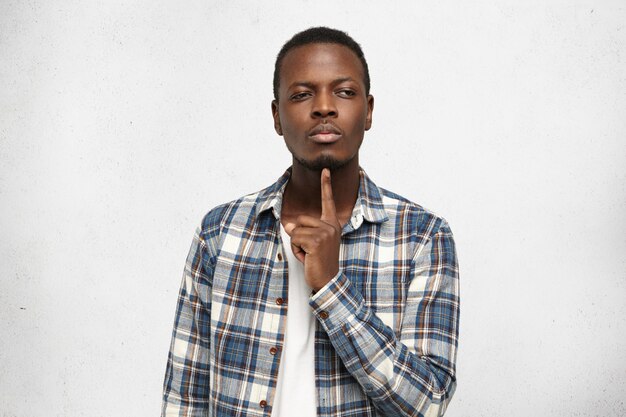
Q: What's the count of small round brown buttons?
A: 5